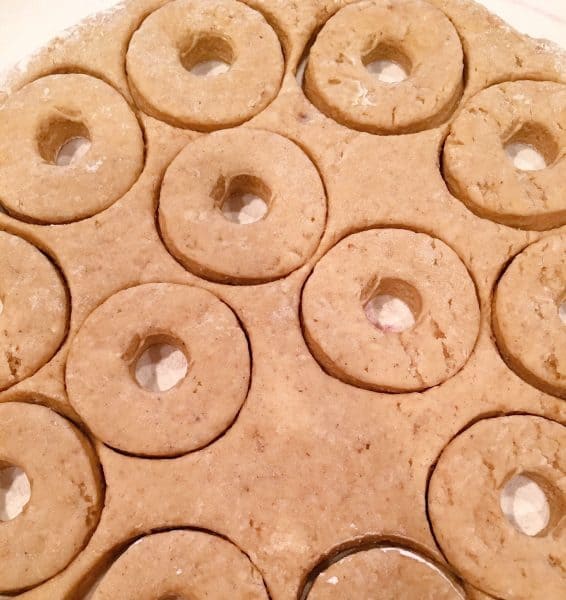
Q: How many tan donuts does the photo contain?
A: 13